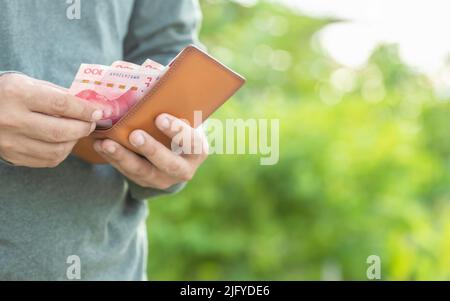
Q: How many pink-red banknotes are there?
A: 3